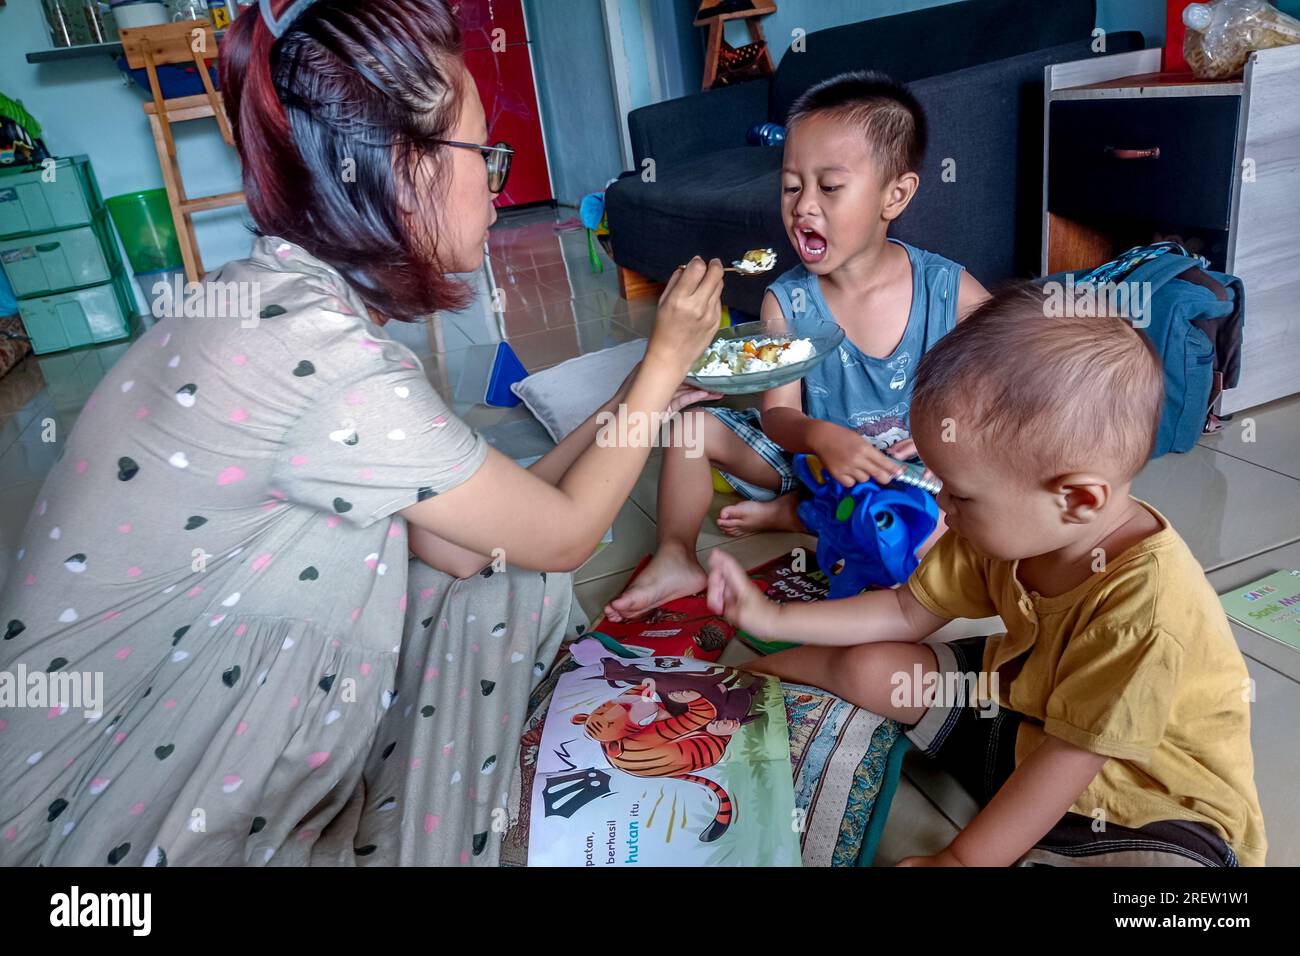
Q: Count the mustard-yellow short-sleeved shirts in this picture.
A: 1